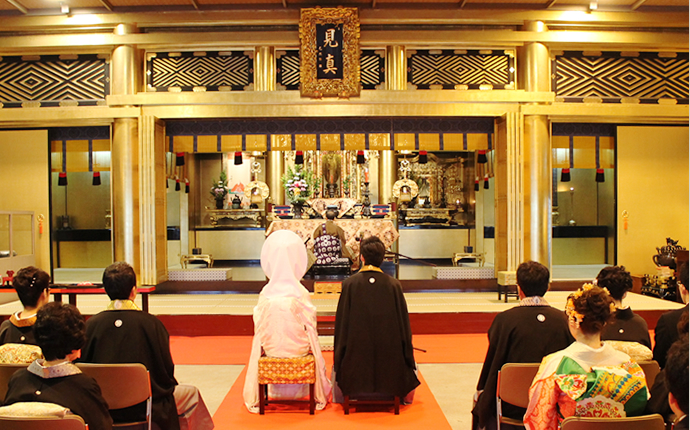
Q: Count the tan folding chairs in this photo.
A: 6